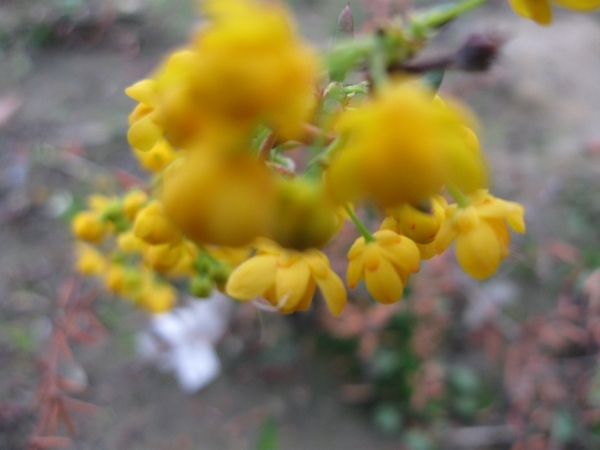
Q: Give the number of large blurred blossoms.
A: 3